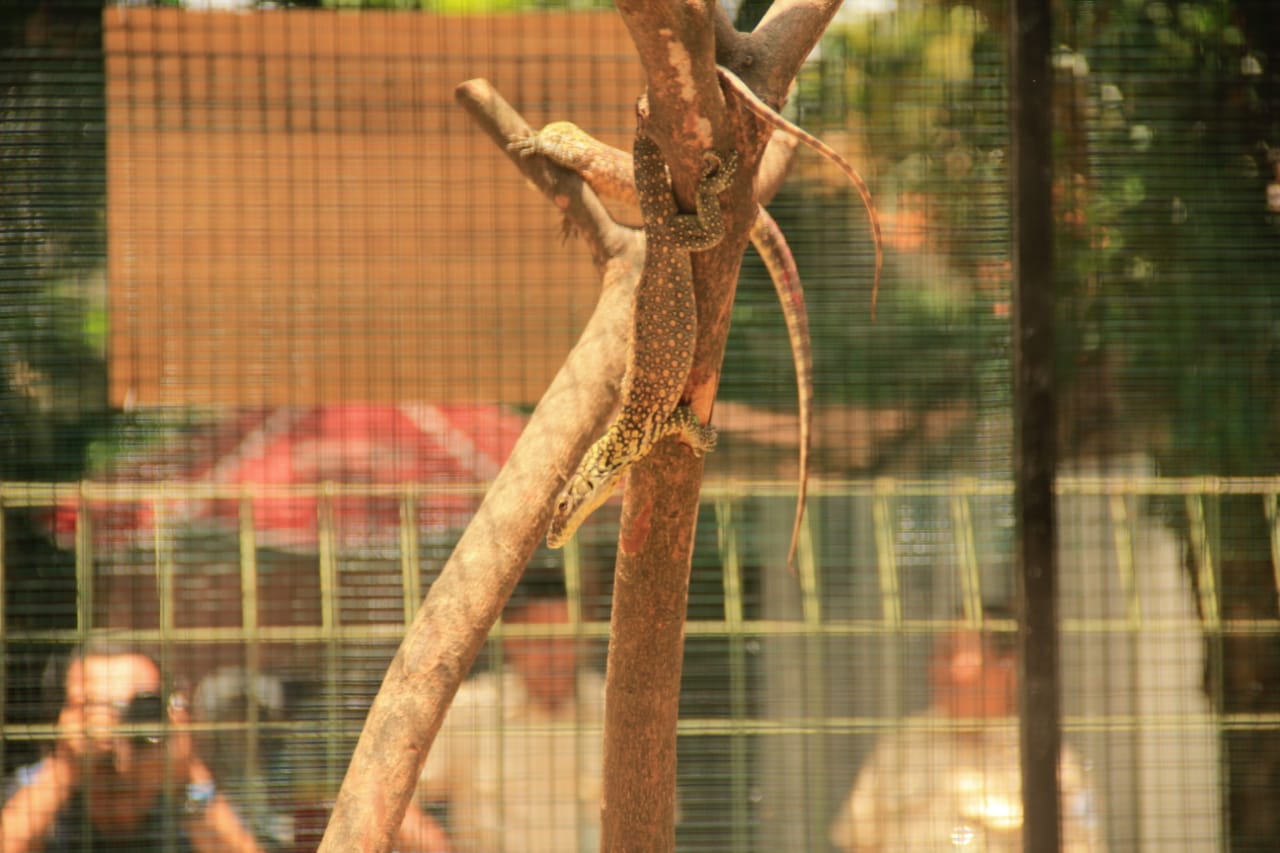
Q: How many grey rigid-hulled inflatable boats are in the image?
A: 0